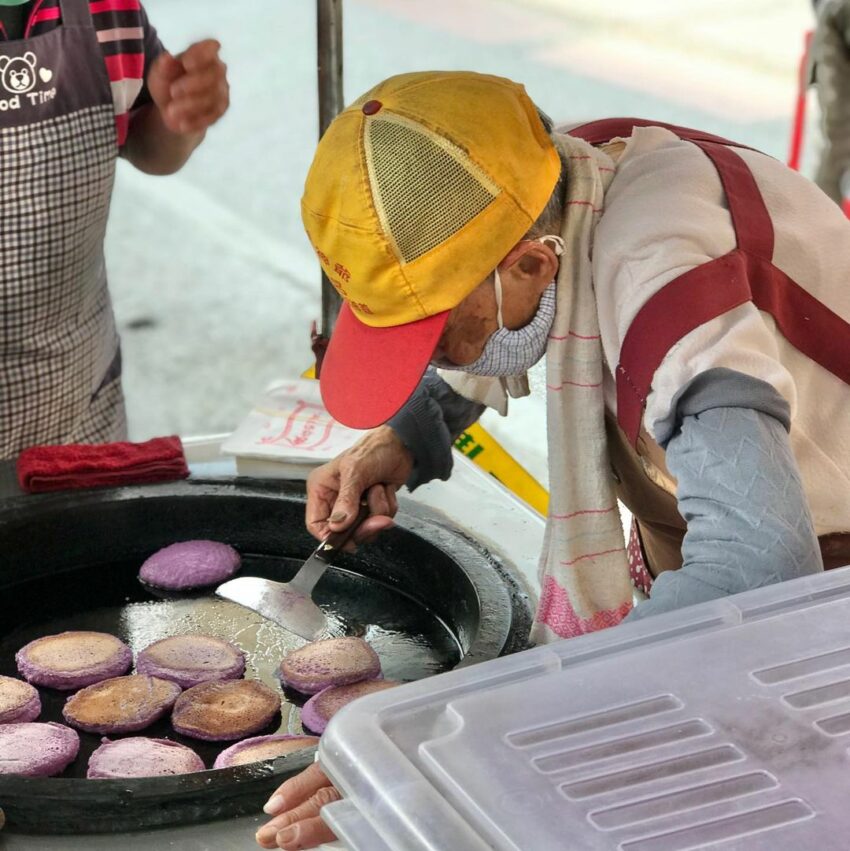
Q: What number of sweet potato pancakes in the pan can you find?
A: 11